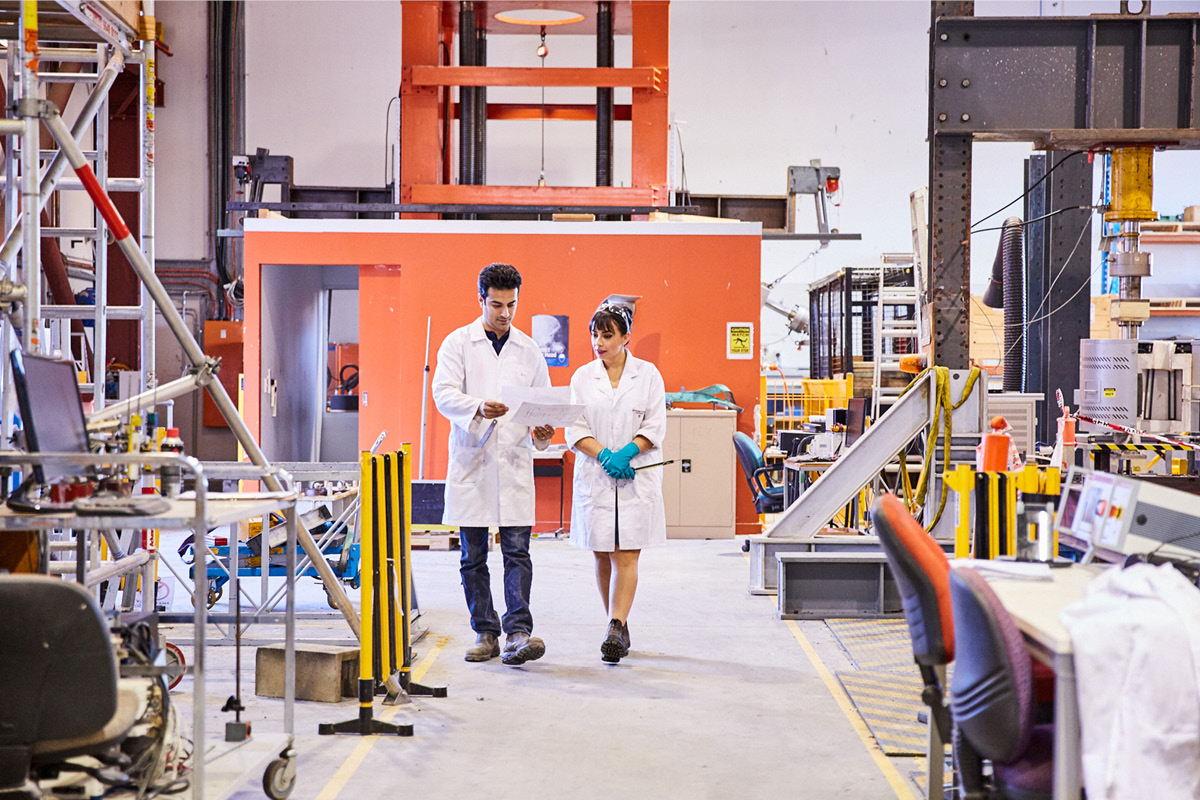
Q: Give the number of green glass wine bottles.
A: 0